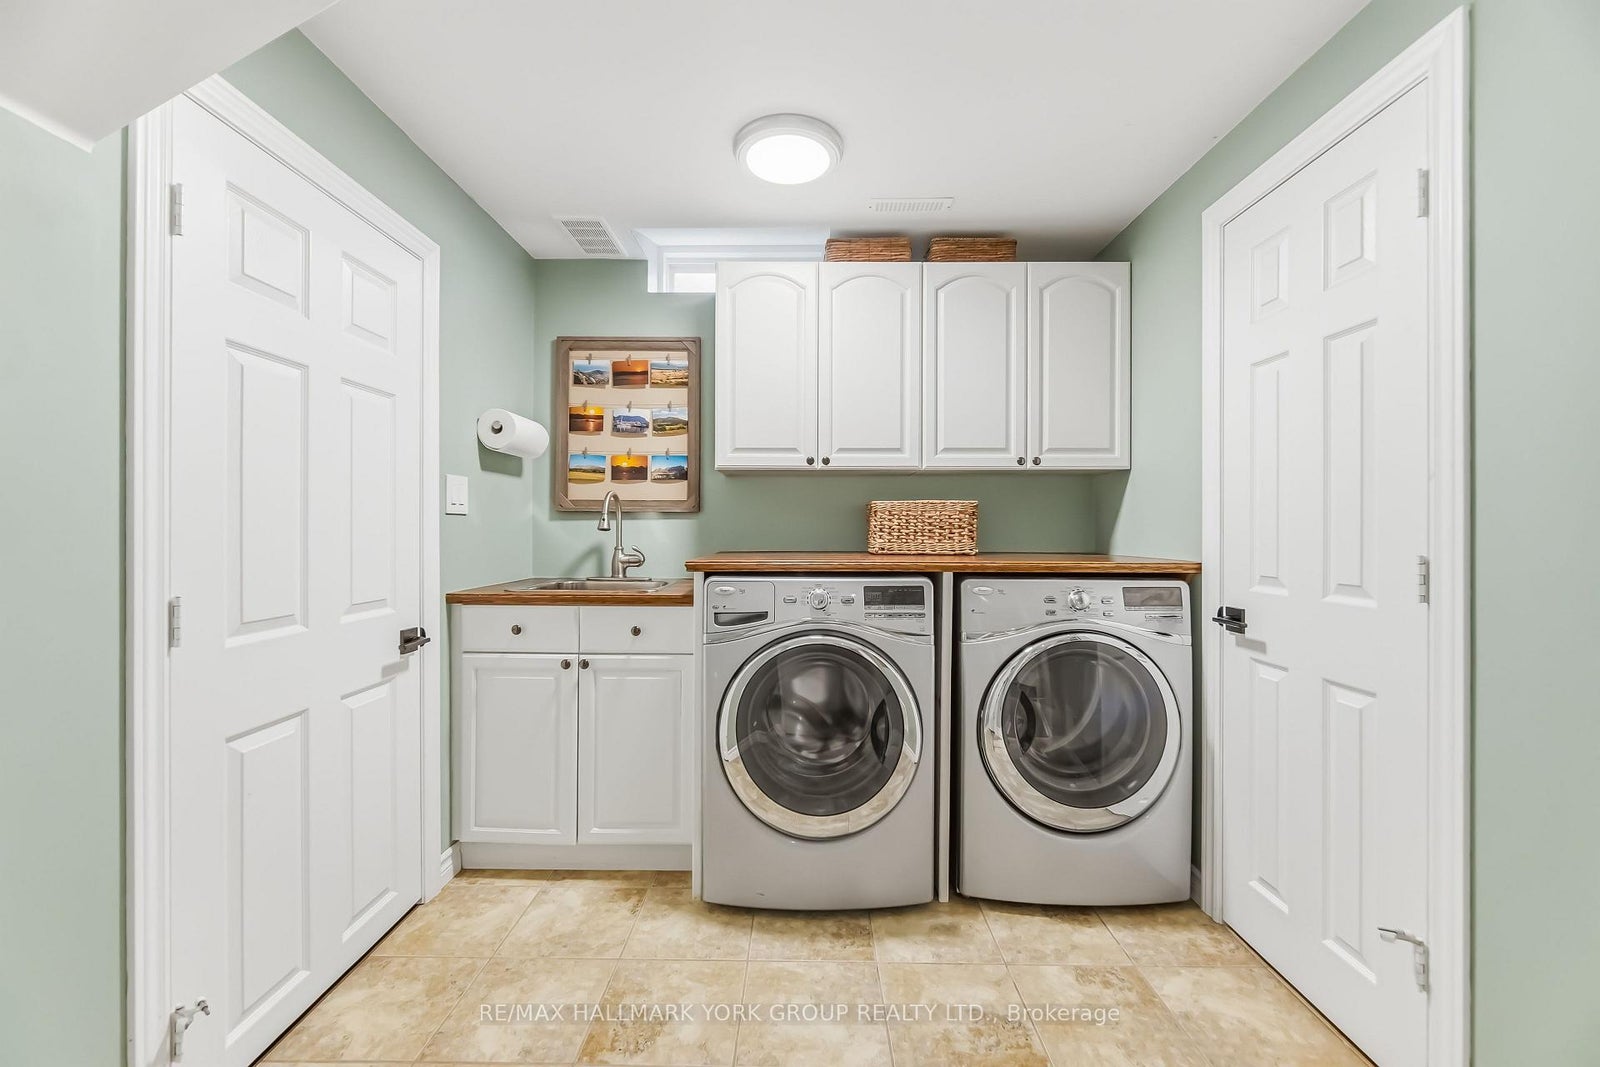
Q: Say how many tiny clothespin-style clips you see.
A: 9